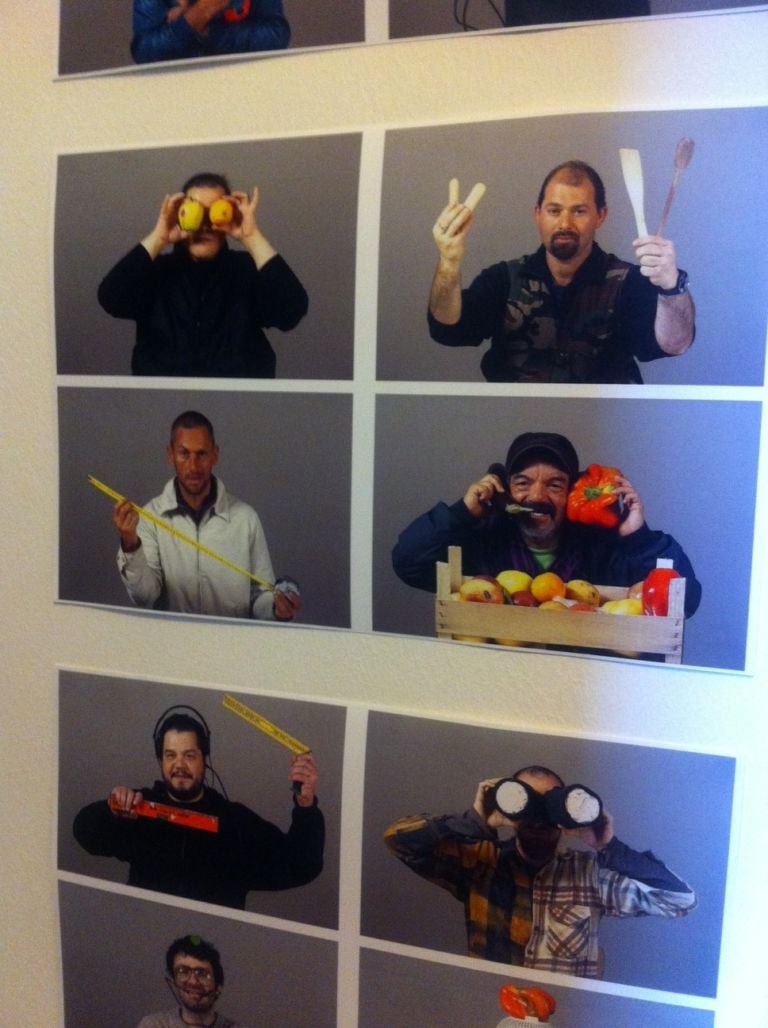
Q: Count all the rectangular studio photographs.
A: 10